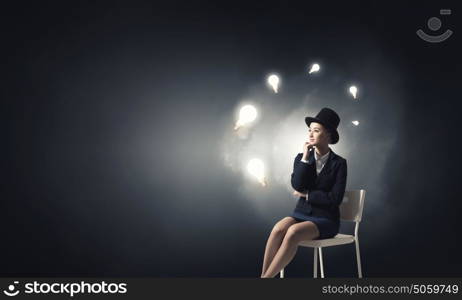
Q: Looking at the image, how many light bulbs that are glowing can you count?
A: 6